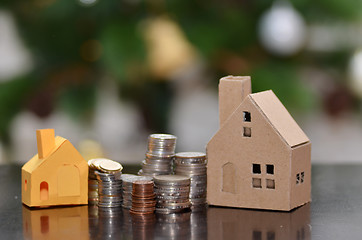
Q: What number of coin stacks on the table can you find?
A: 7